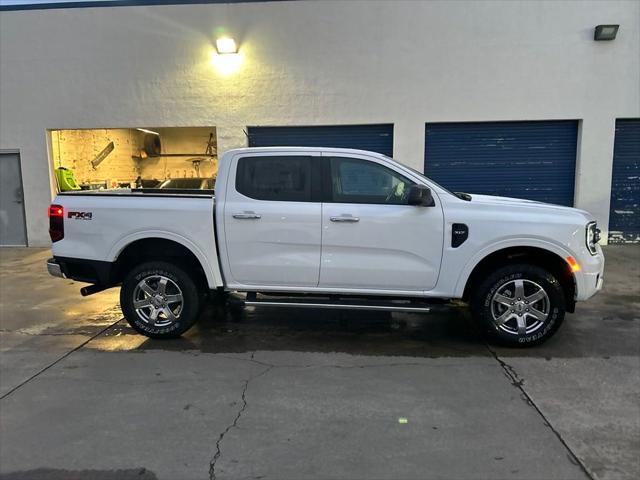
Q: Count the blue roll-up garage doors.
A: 3